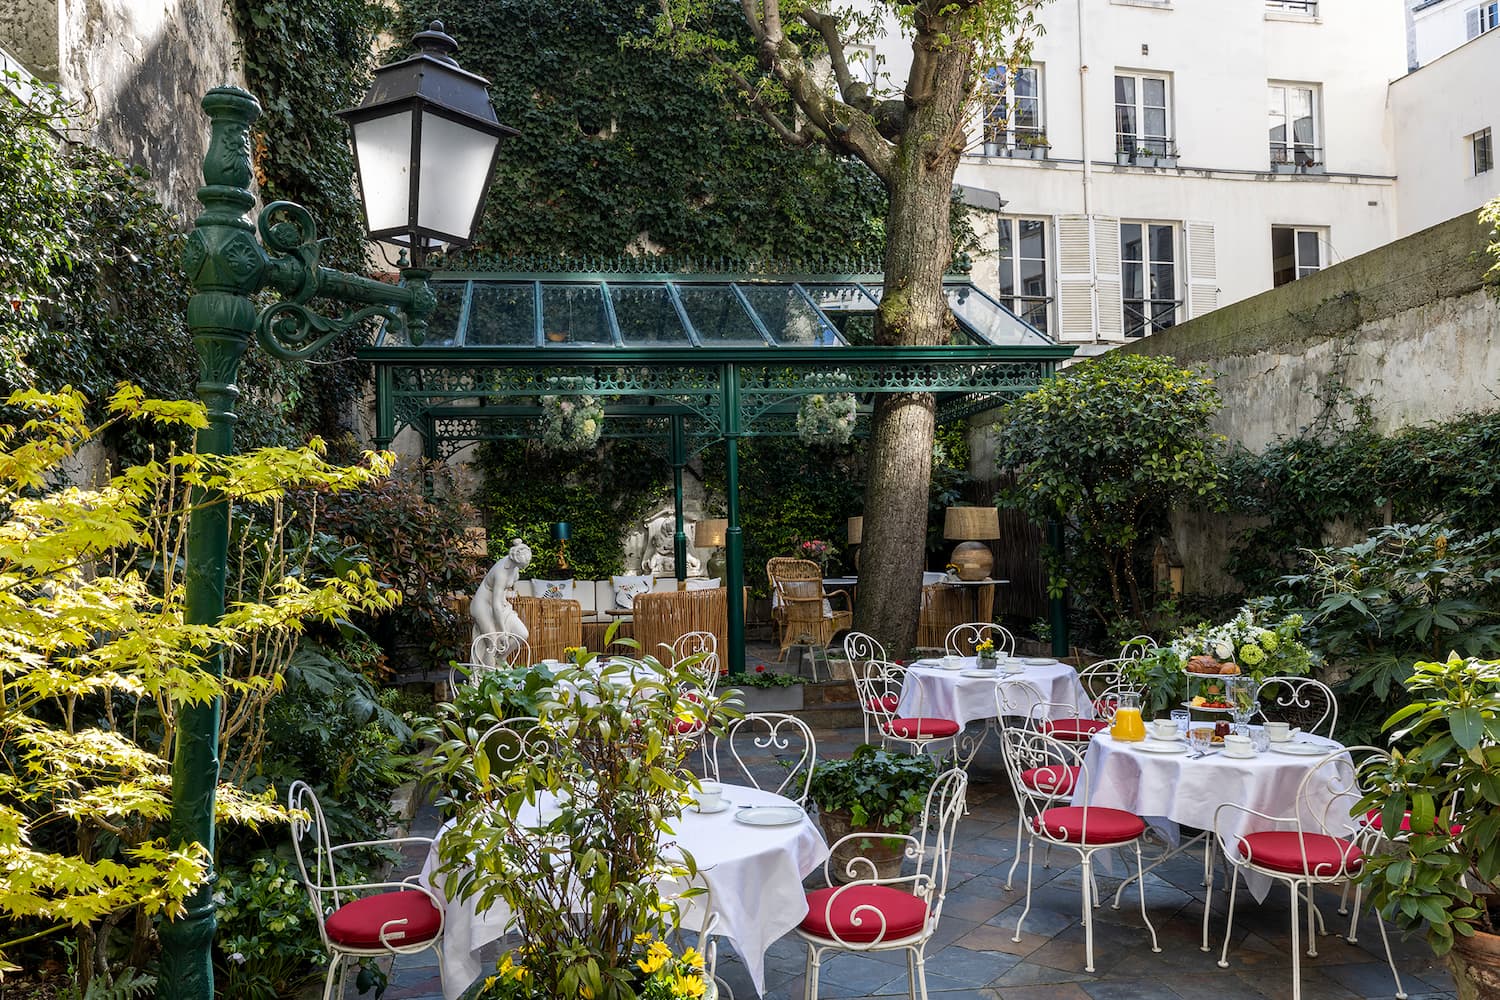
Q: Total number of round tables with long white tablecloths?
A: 4